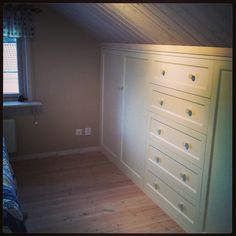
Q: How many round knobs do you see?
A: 10